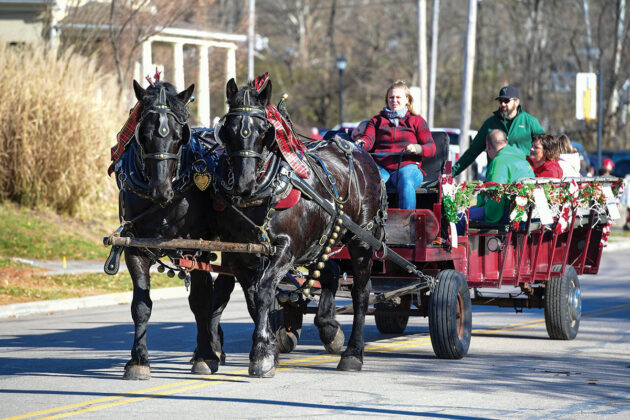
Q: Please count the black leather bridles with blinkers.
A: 2